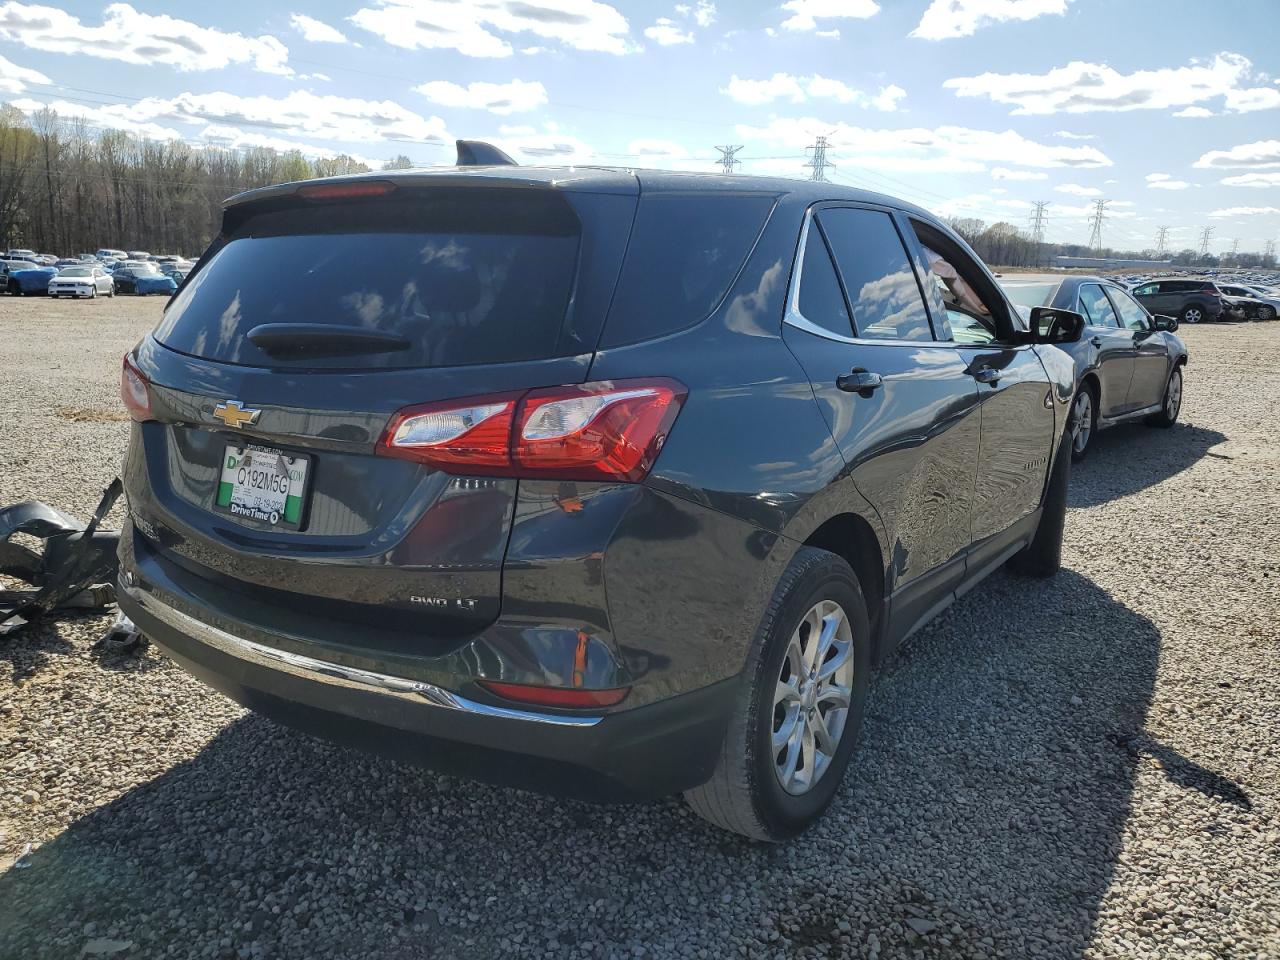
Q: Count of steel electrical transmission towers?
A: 8